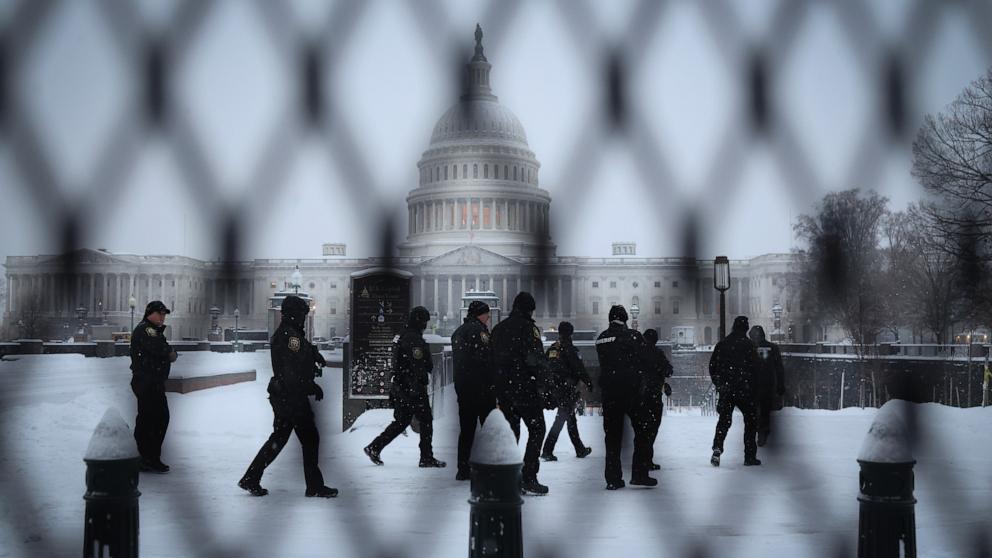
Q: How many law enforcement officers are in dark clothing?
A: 10